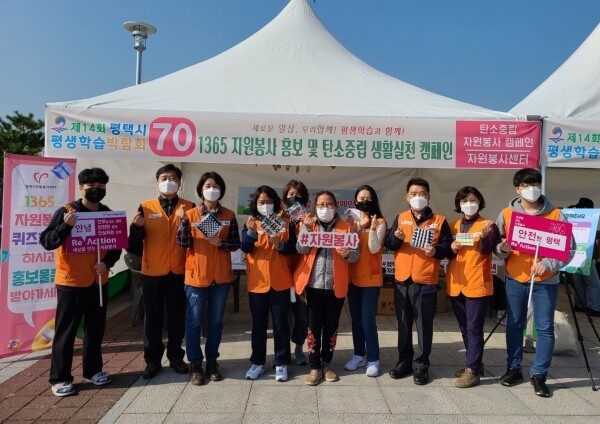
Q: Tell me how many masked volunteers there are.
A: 10